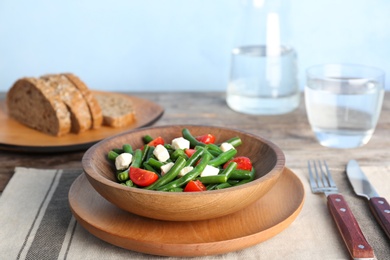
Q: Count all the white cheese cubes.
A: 7